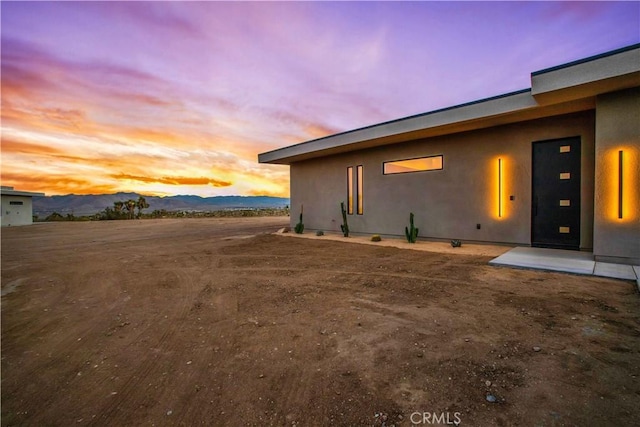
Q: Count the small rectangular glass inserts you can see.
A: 4